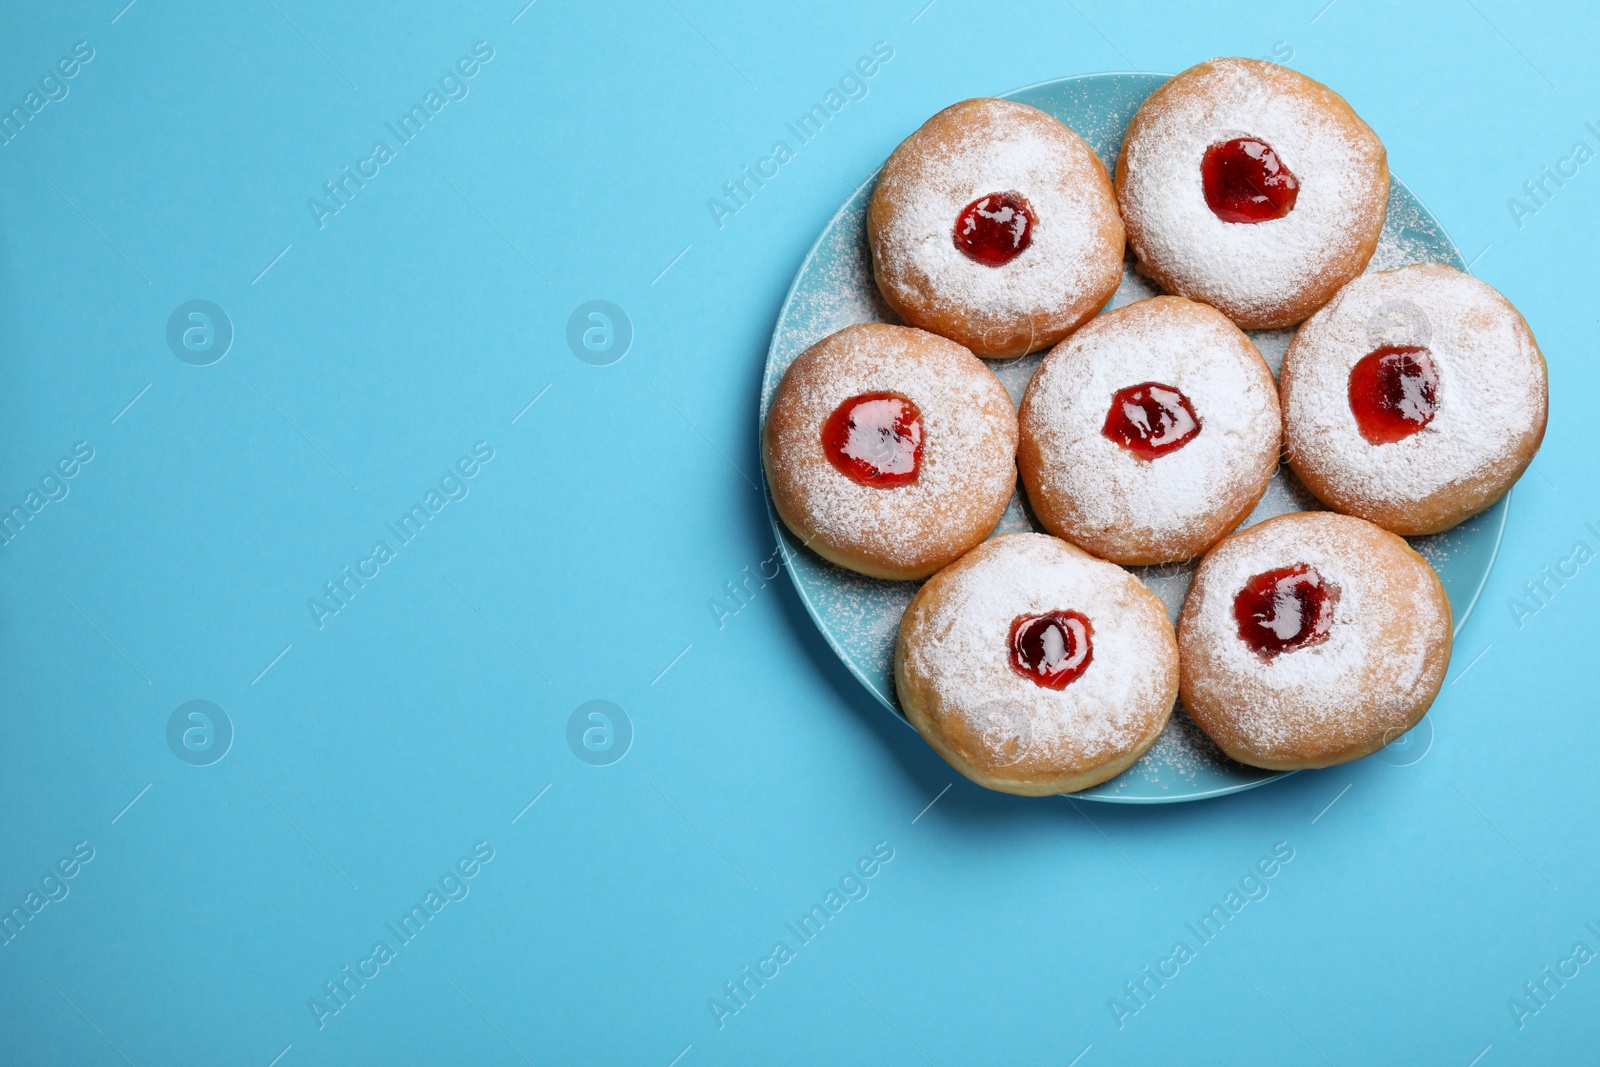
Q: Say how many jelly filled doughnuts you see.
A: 7